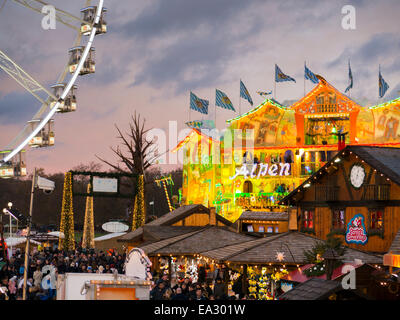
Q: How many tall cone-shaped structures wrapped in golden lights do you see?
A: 3